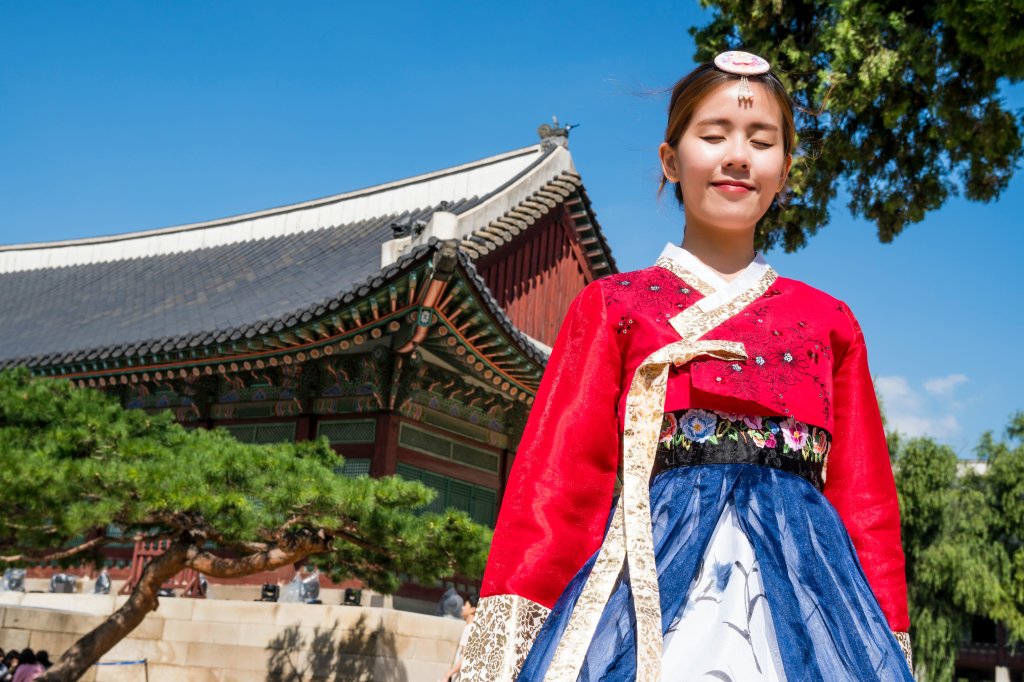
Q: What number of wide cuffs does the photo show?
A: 2